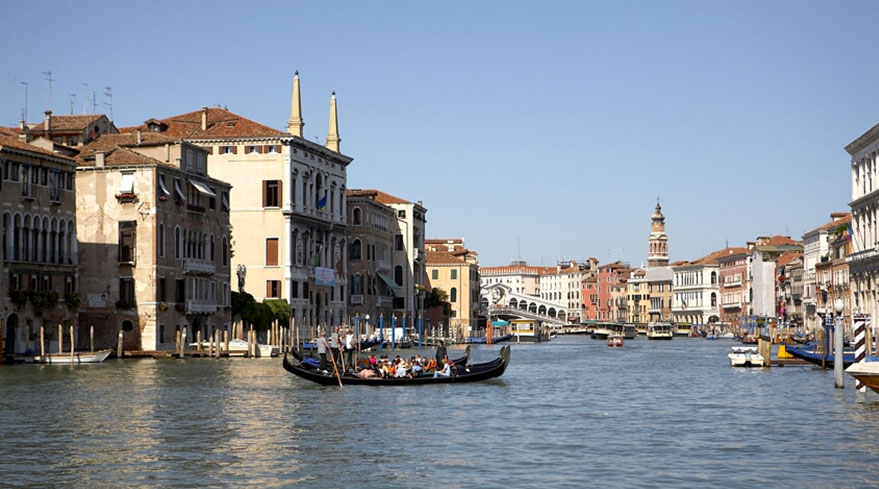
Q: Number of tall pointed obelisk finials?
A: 2